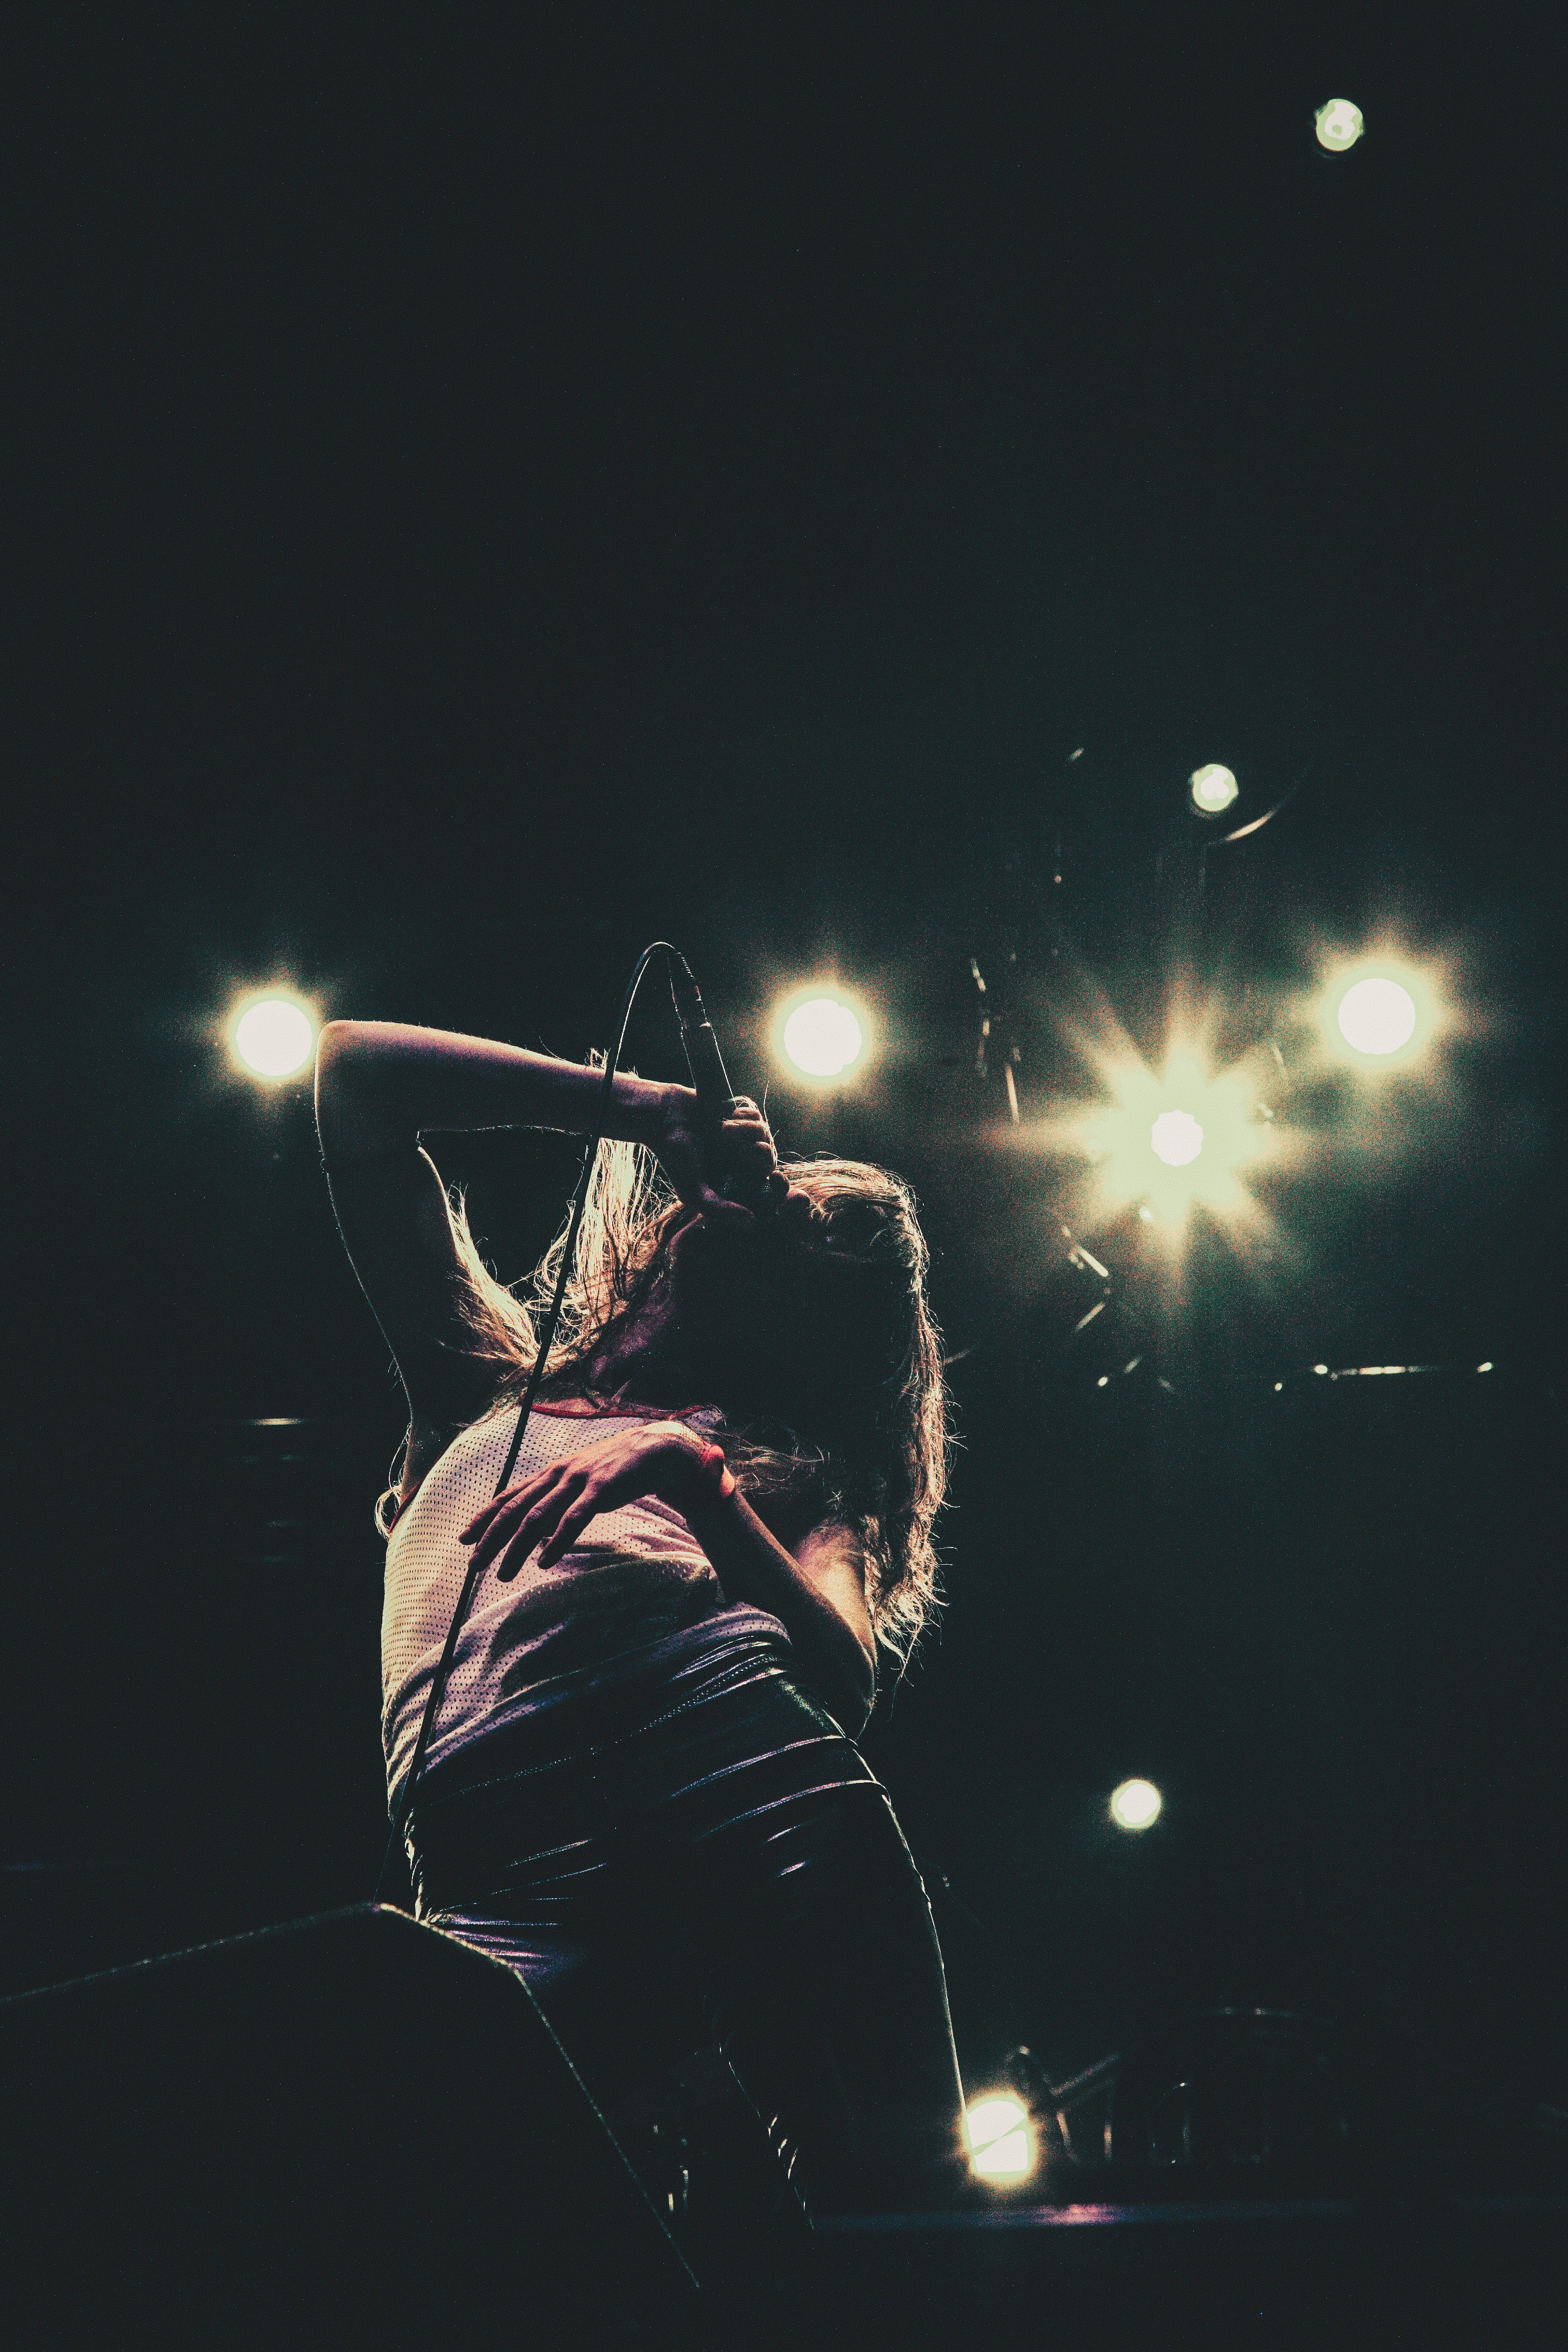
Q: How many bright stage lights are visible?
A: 8